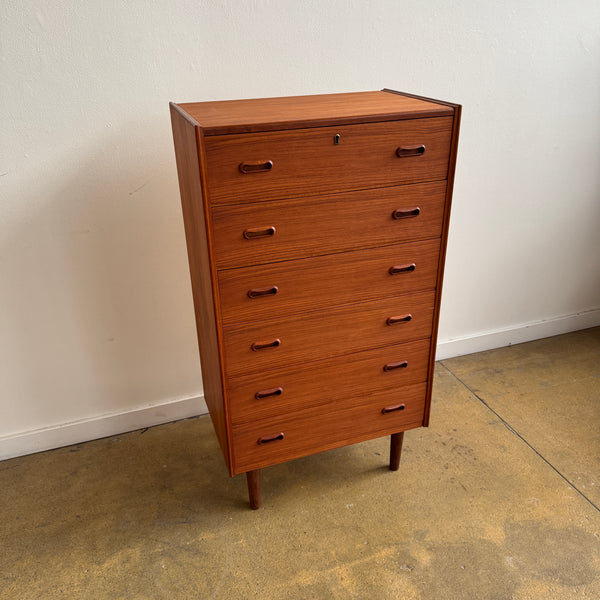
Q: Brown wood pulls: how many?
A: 12